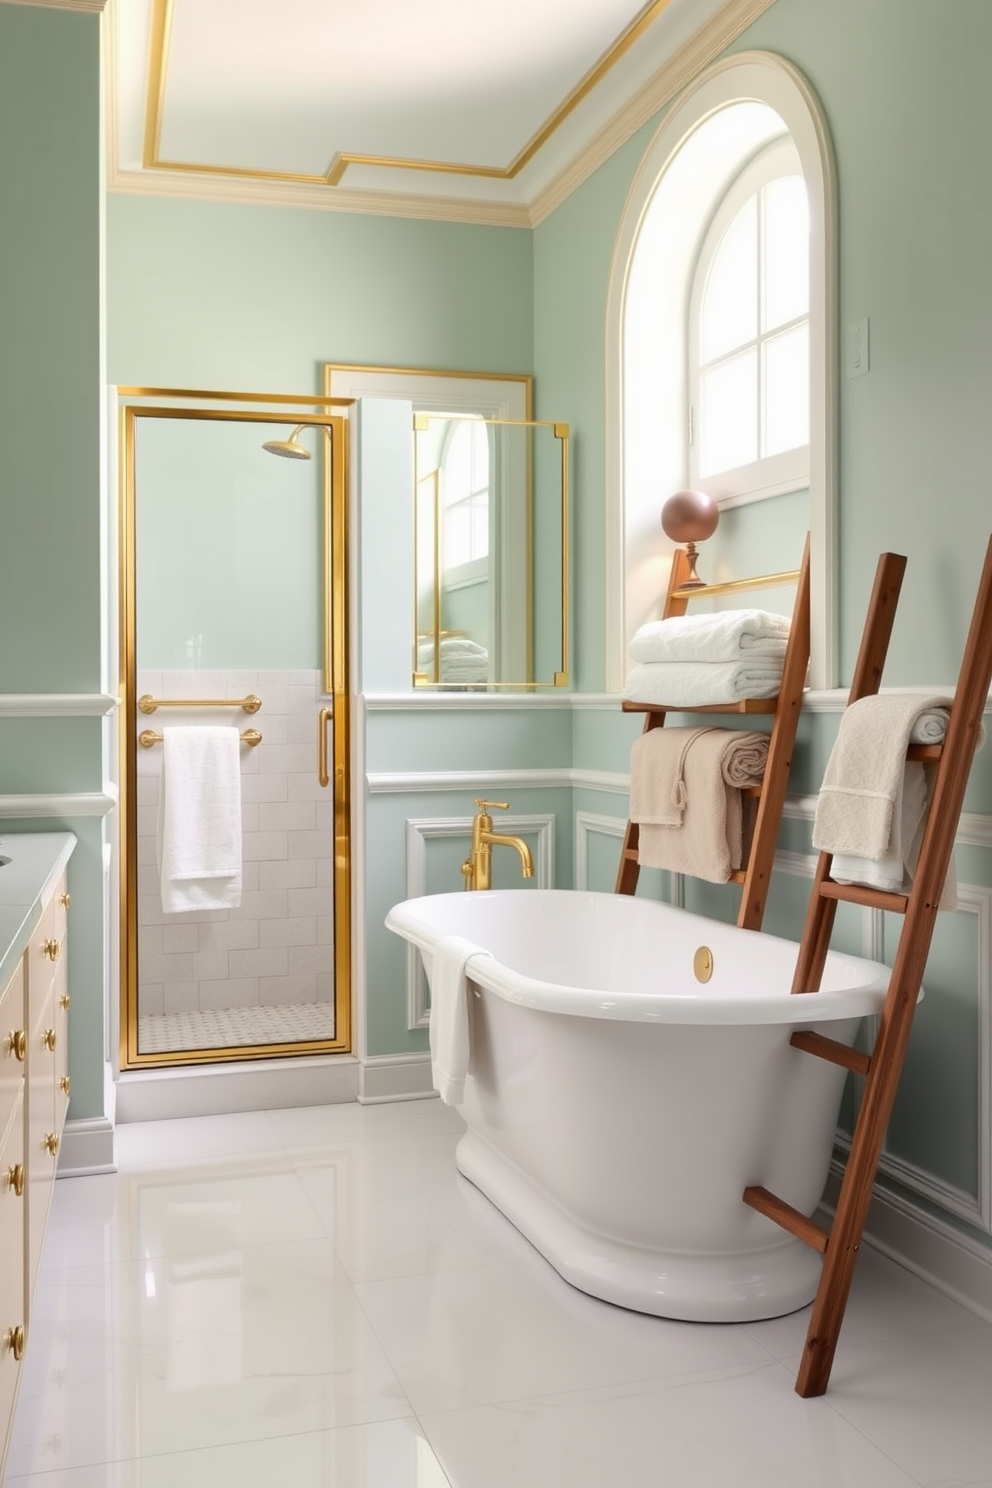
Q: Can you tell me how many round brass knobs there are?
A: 9